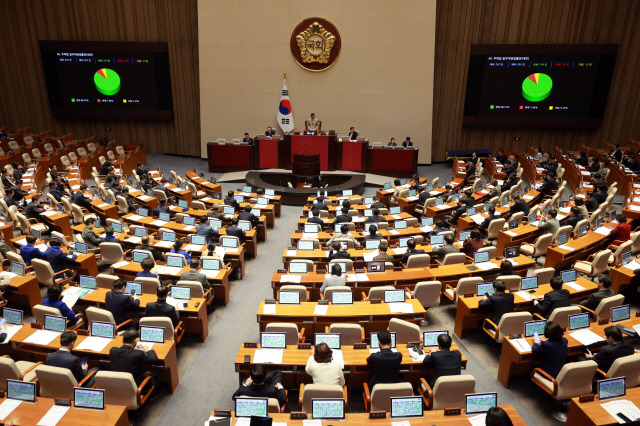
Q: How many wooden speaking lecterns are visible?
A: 1